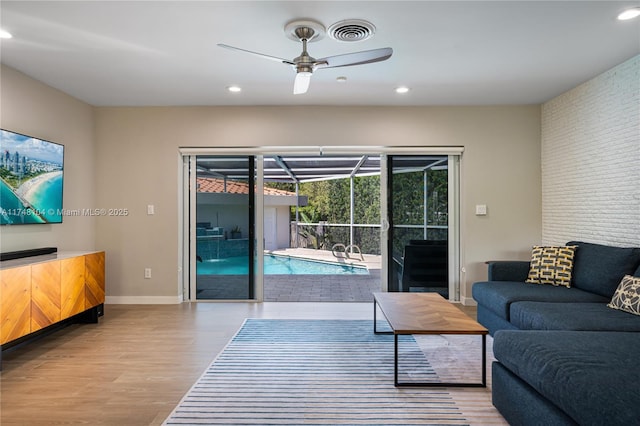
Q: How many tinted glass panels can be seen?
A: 2